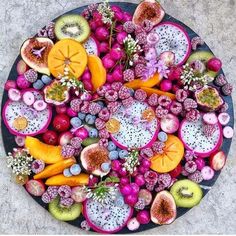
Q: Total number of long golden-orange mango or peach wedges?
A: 6